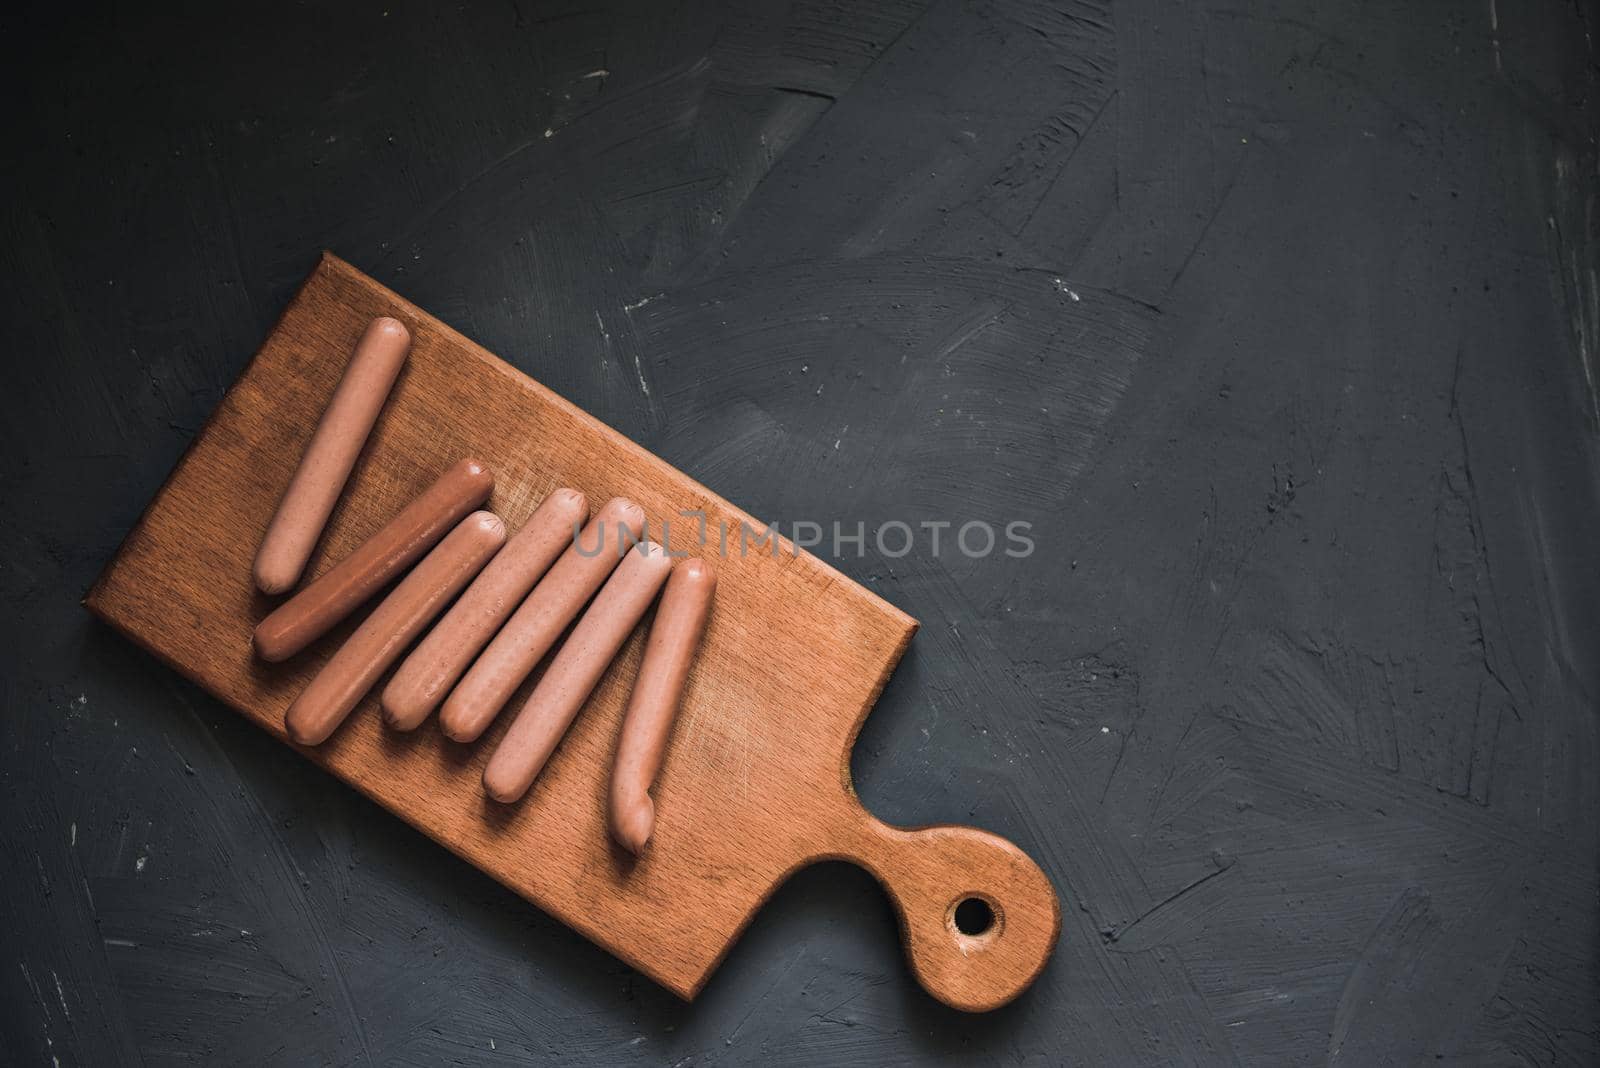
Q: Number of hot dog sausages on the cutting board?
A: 7